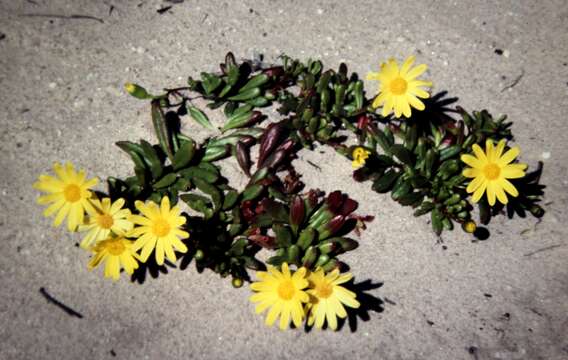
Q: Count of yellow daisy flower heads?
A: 8